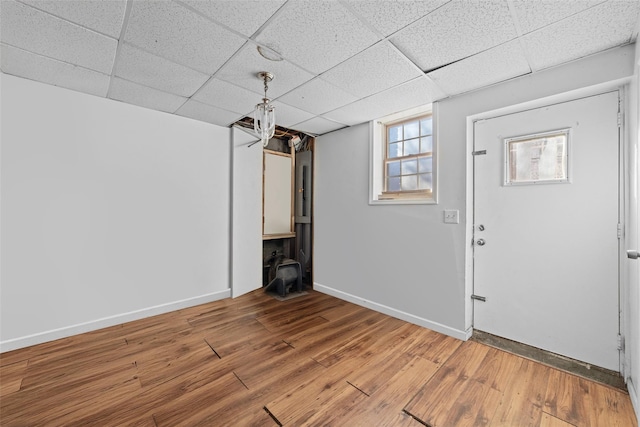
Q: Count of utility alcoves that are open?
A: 1